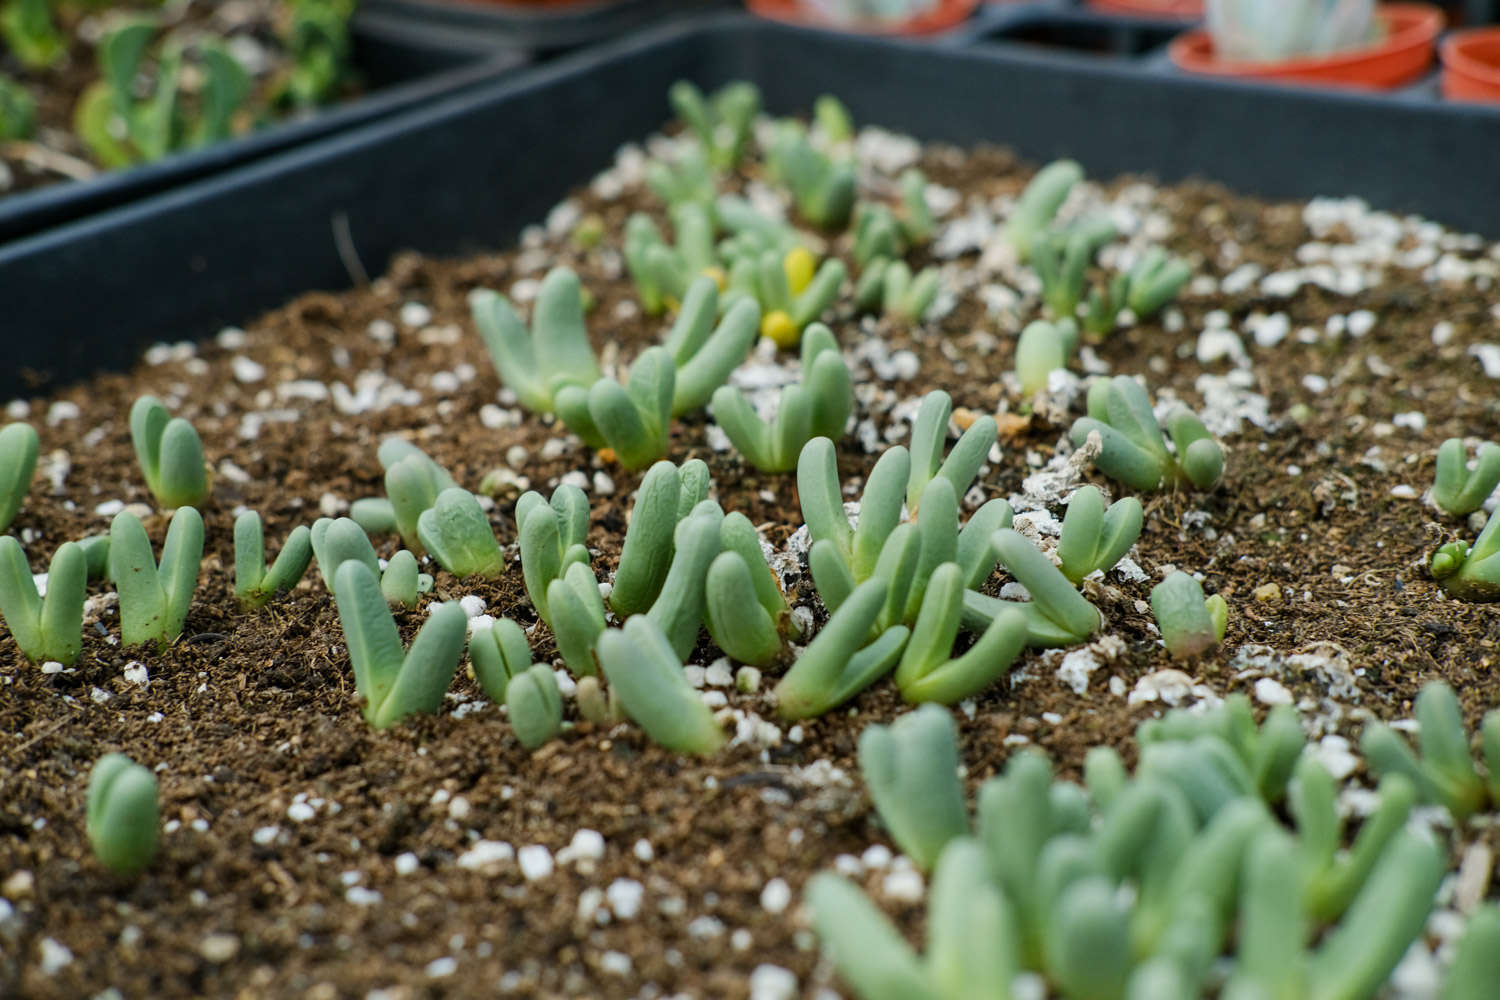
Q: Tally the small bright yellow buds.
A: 2